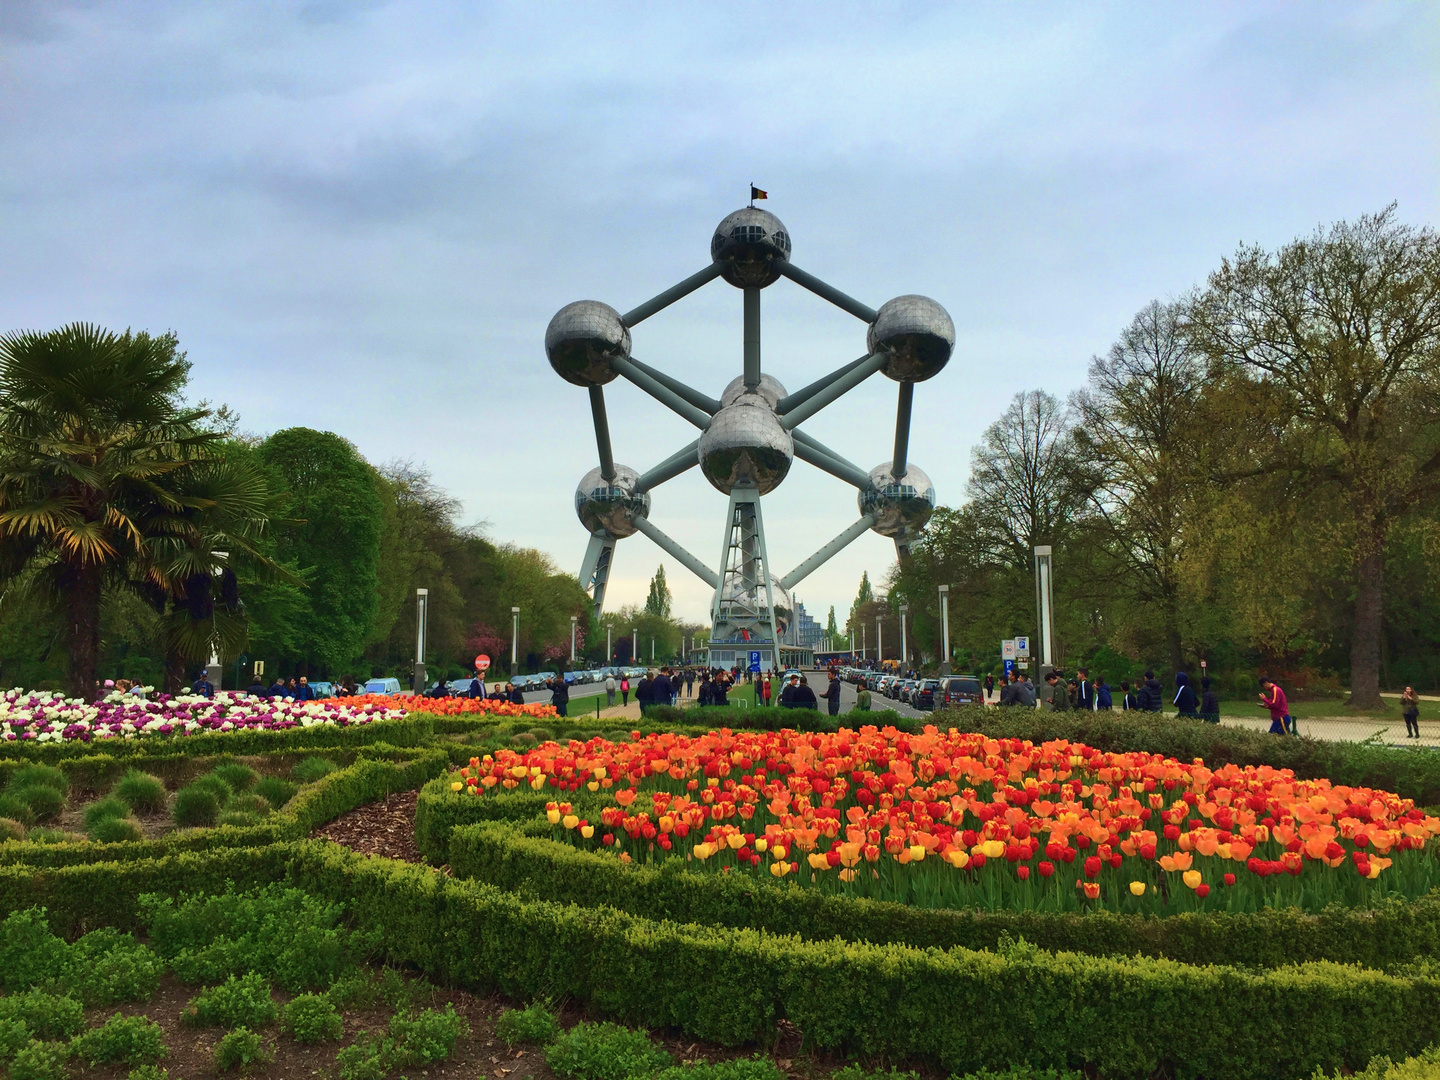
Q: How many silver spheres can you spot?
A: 8